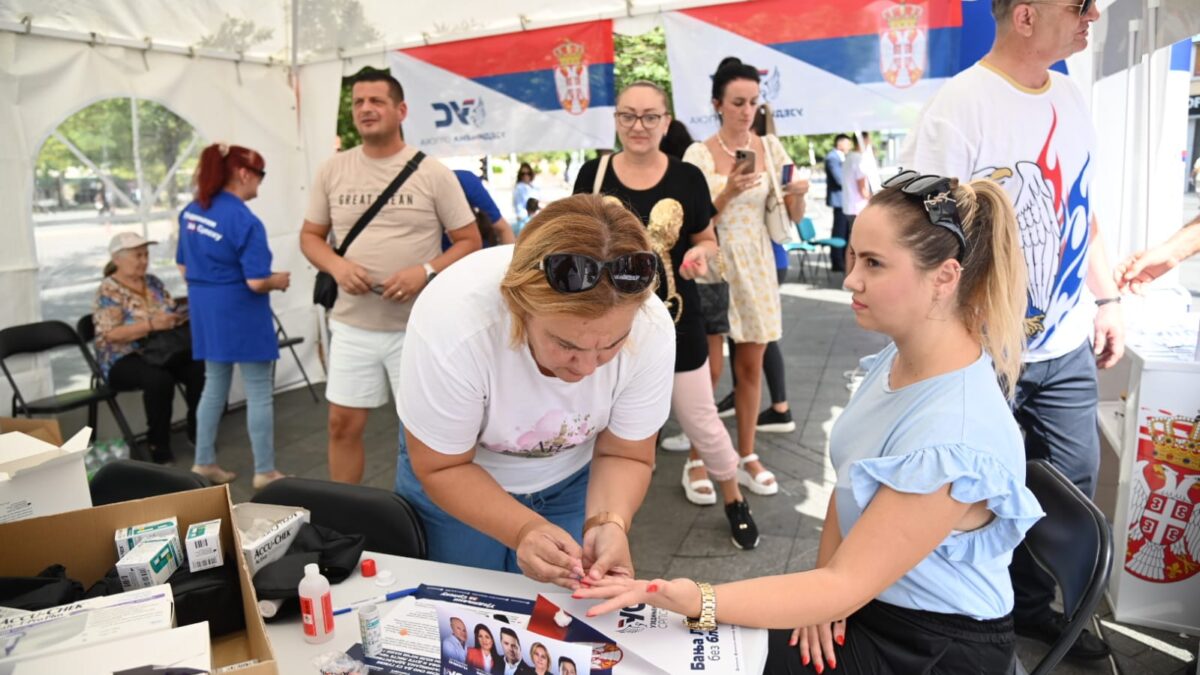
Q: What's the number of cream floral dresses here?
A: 1